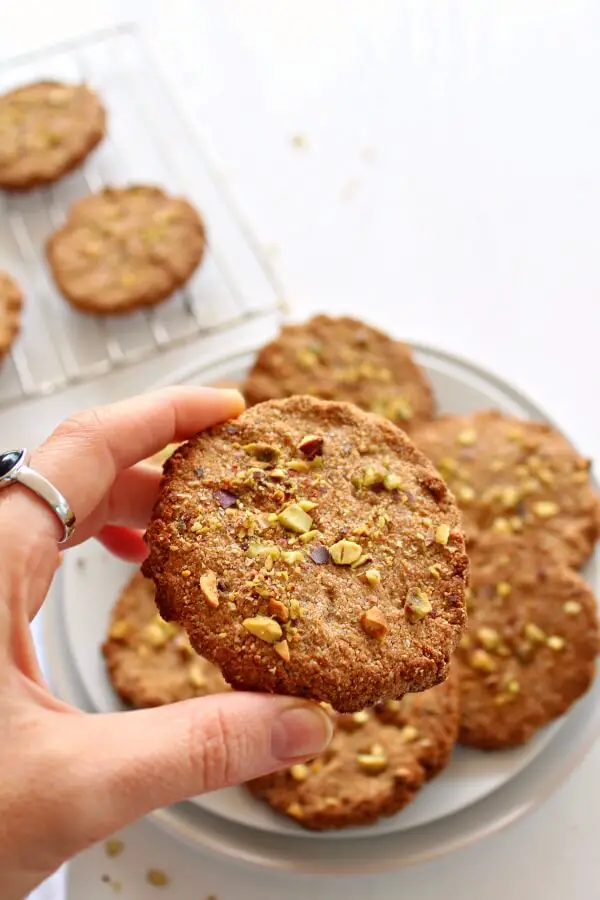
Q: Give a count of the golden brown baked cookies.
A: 9